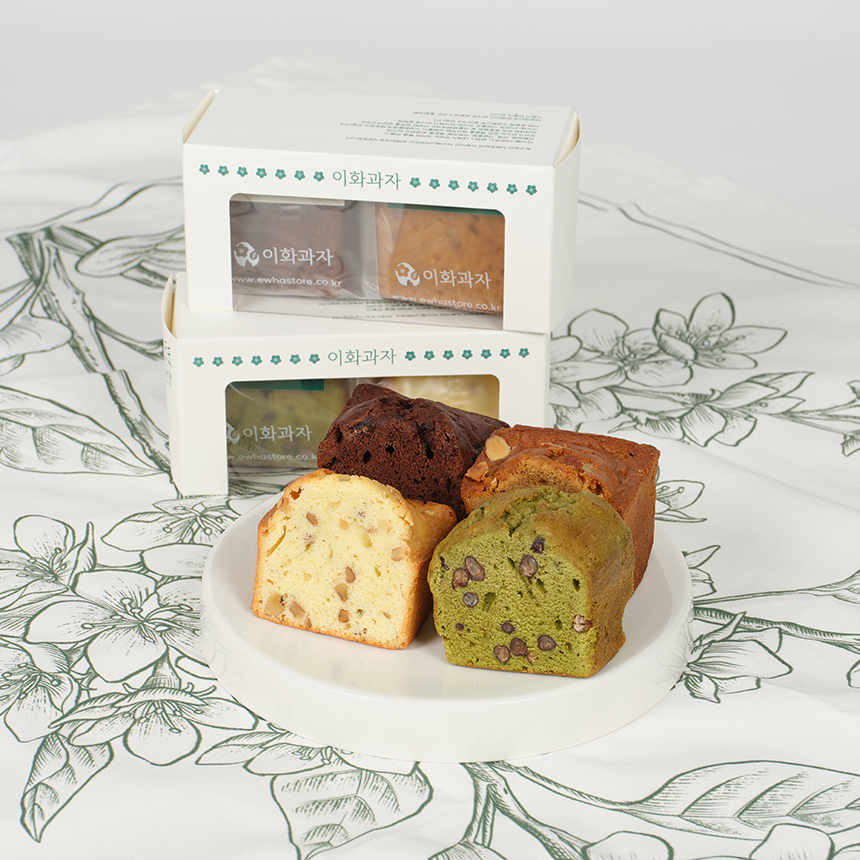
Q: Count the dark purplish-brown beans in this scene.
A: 12